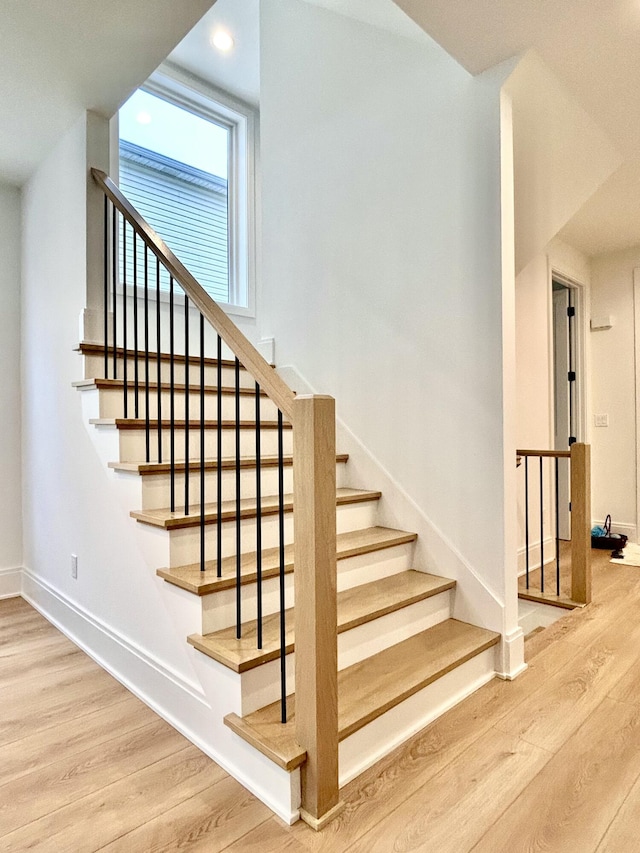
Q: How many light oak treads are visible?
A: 8